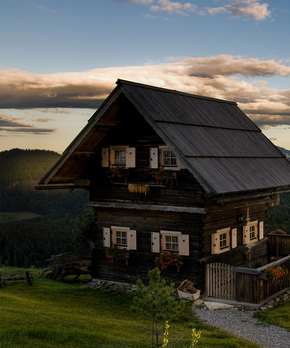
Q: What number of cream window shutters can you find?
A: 12